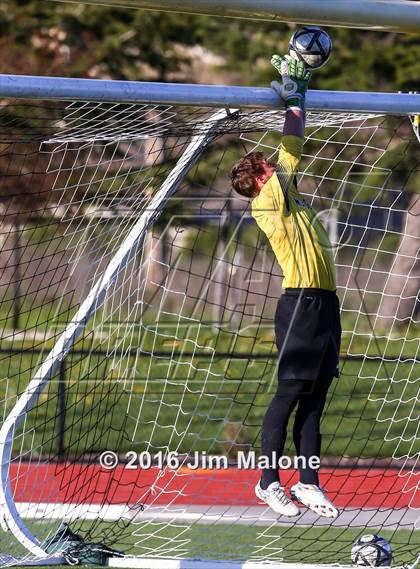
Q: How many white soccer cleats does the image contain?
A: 2